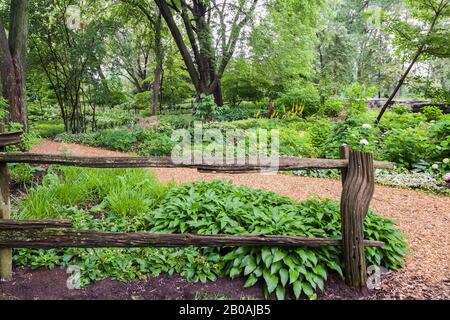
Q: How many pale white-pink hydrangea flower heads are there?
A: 5